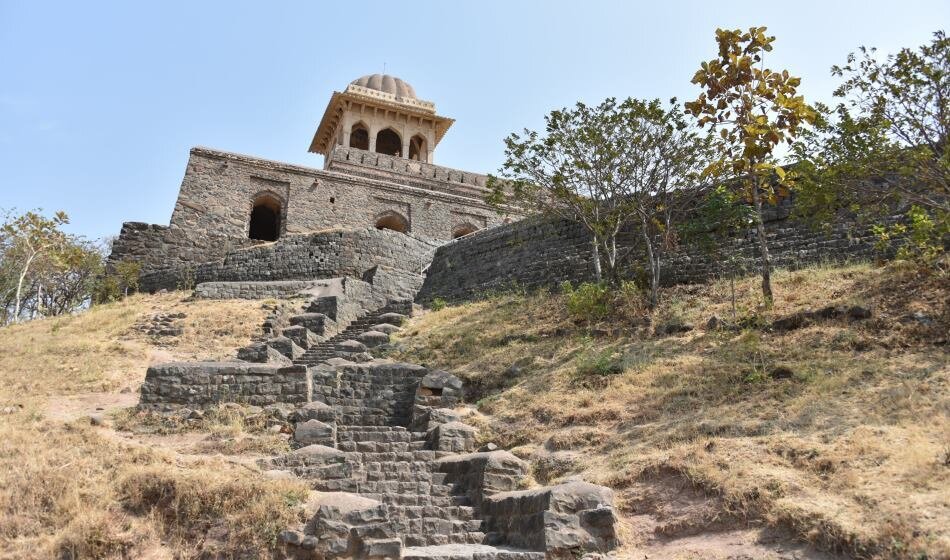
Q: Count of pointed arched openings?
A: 6